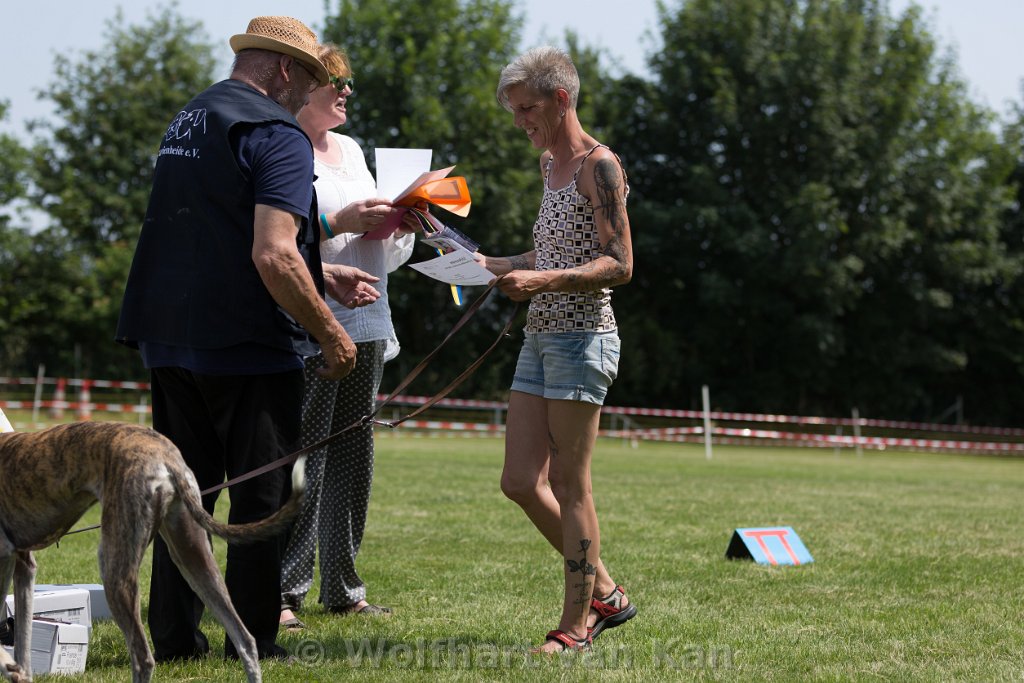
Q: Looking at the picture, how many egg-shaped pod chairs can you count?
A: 0